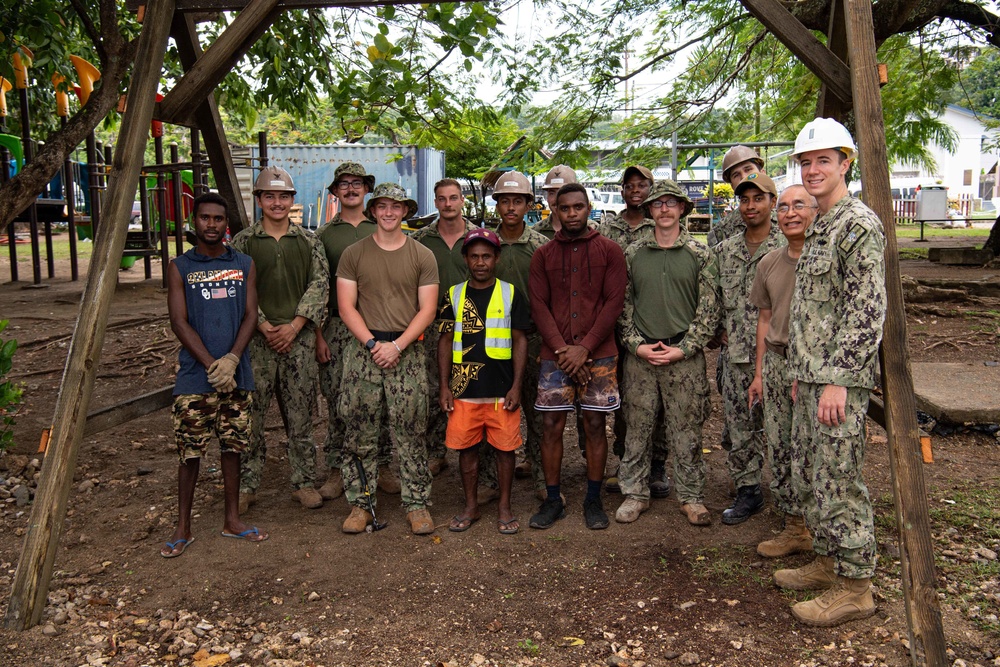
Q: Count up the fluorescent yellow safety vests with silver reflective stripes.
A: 1